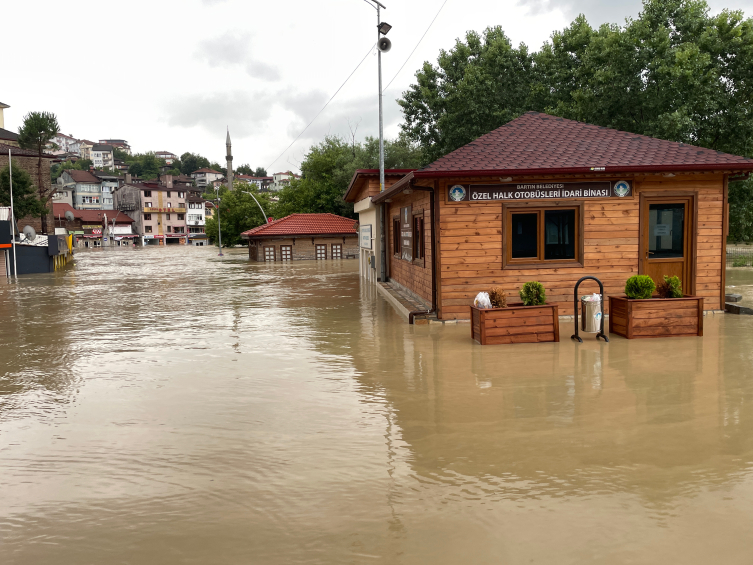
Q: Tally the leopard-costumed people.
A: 0